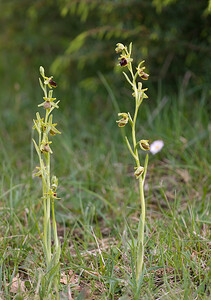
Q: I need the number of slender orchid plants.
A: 2